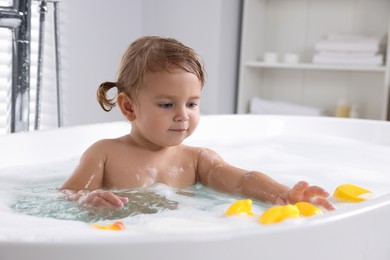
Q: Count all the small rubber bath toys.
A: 5